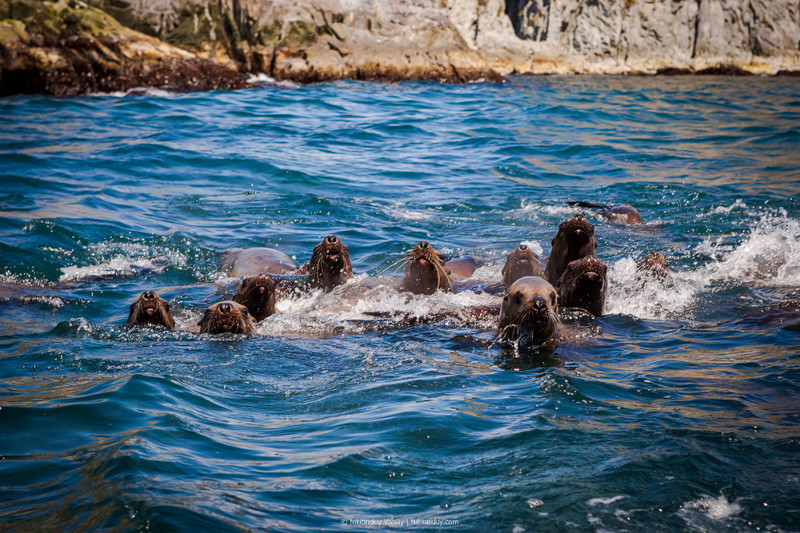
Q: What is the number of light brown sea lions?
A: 1